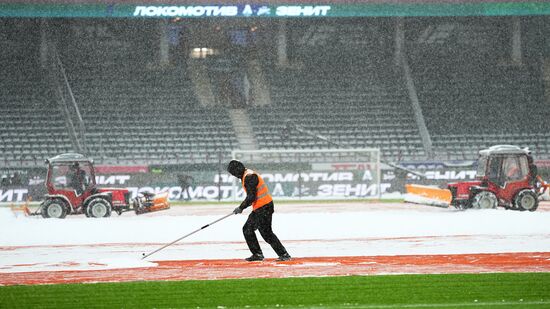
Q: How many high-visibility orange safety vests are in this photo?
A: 1